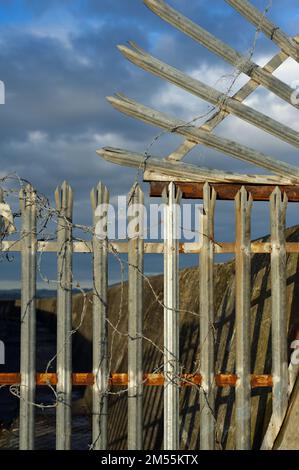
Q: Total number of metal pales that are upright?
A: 8